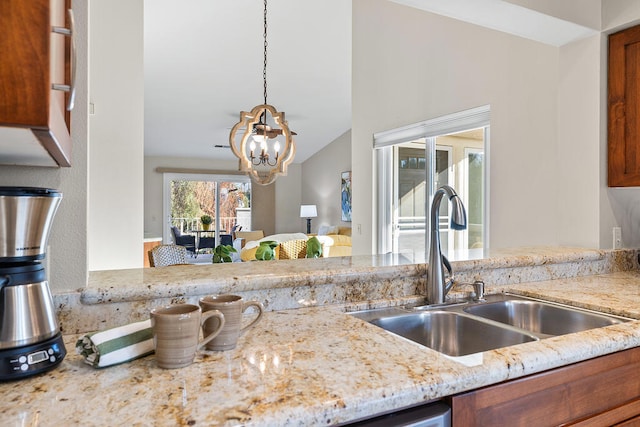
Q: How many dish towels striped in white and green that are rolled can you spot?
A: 1